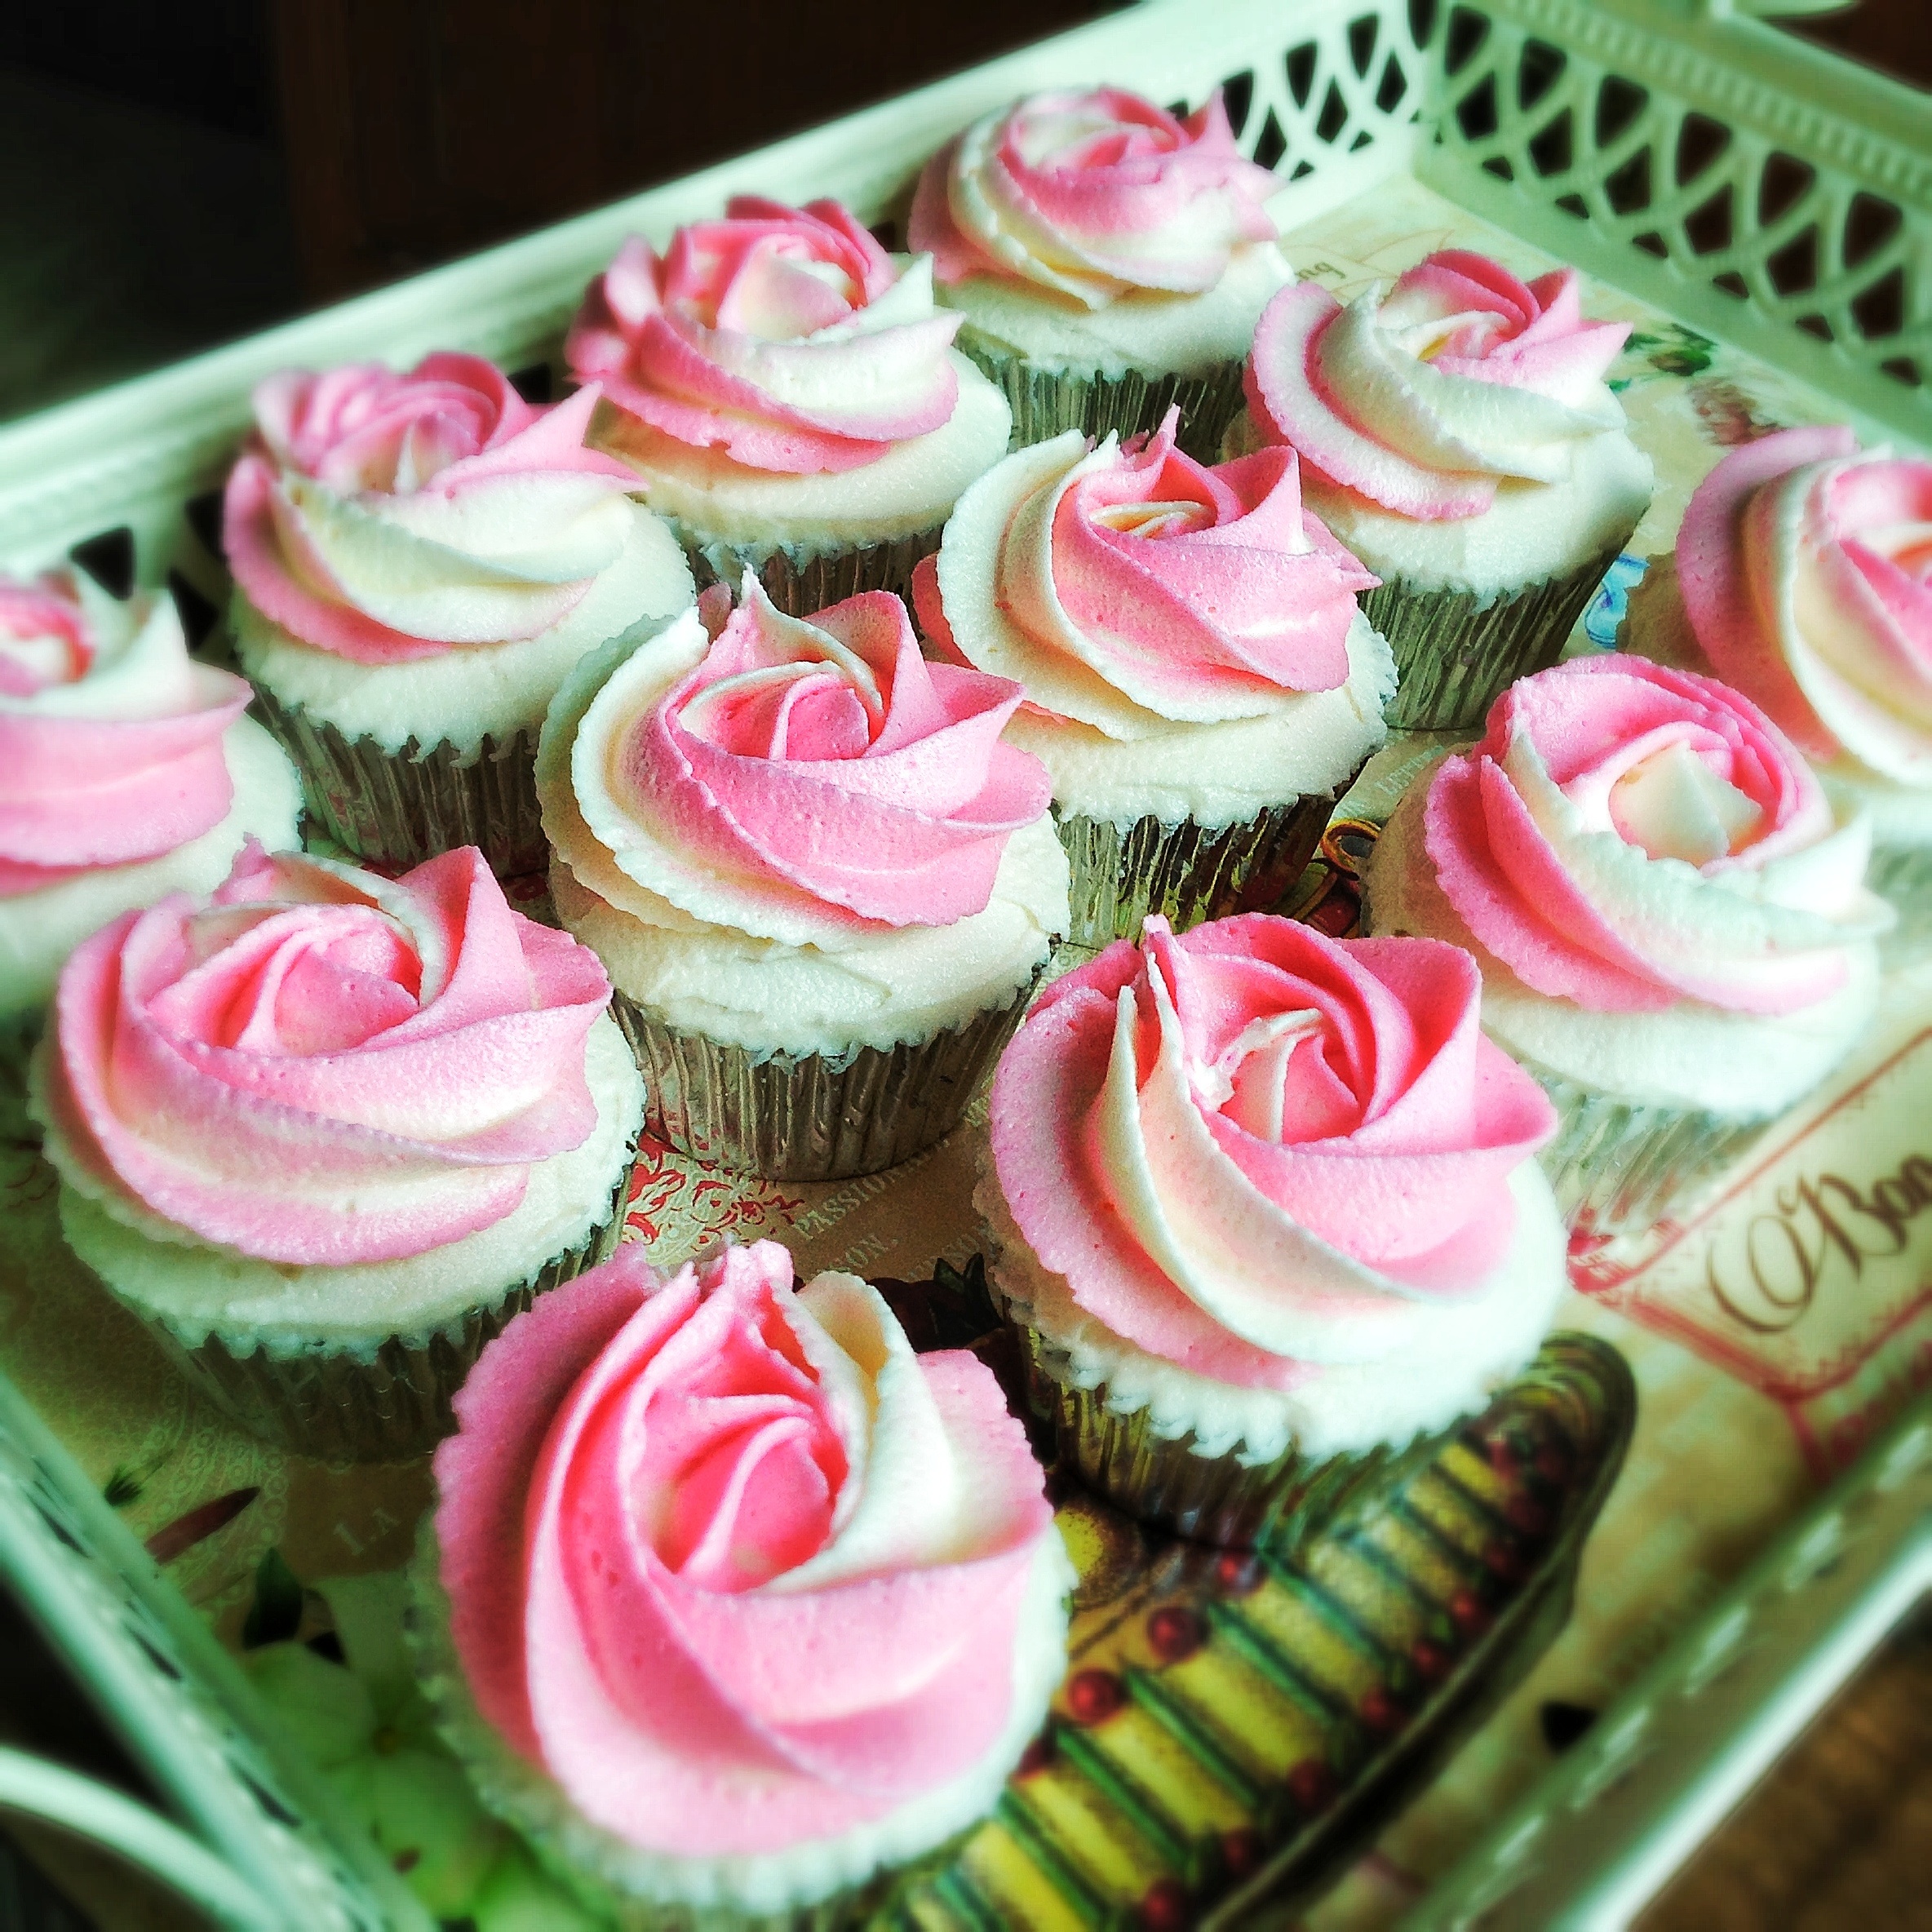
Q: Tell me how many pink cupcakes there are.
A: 12